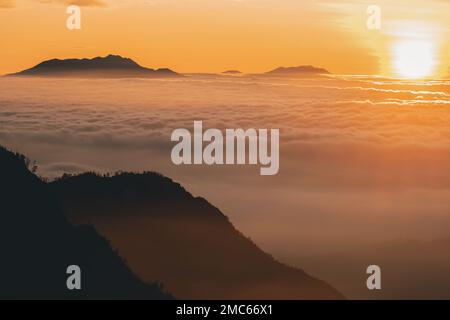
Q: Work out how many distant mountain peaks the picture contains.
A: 3